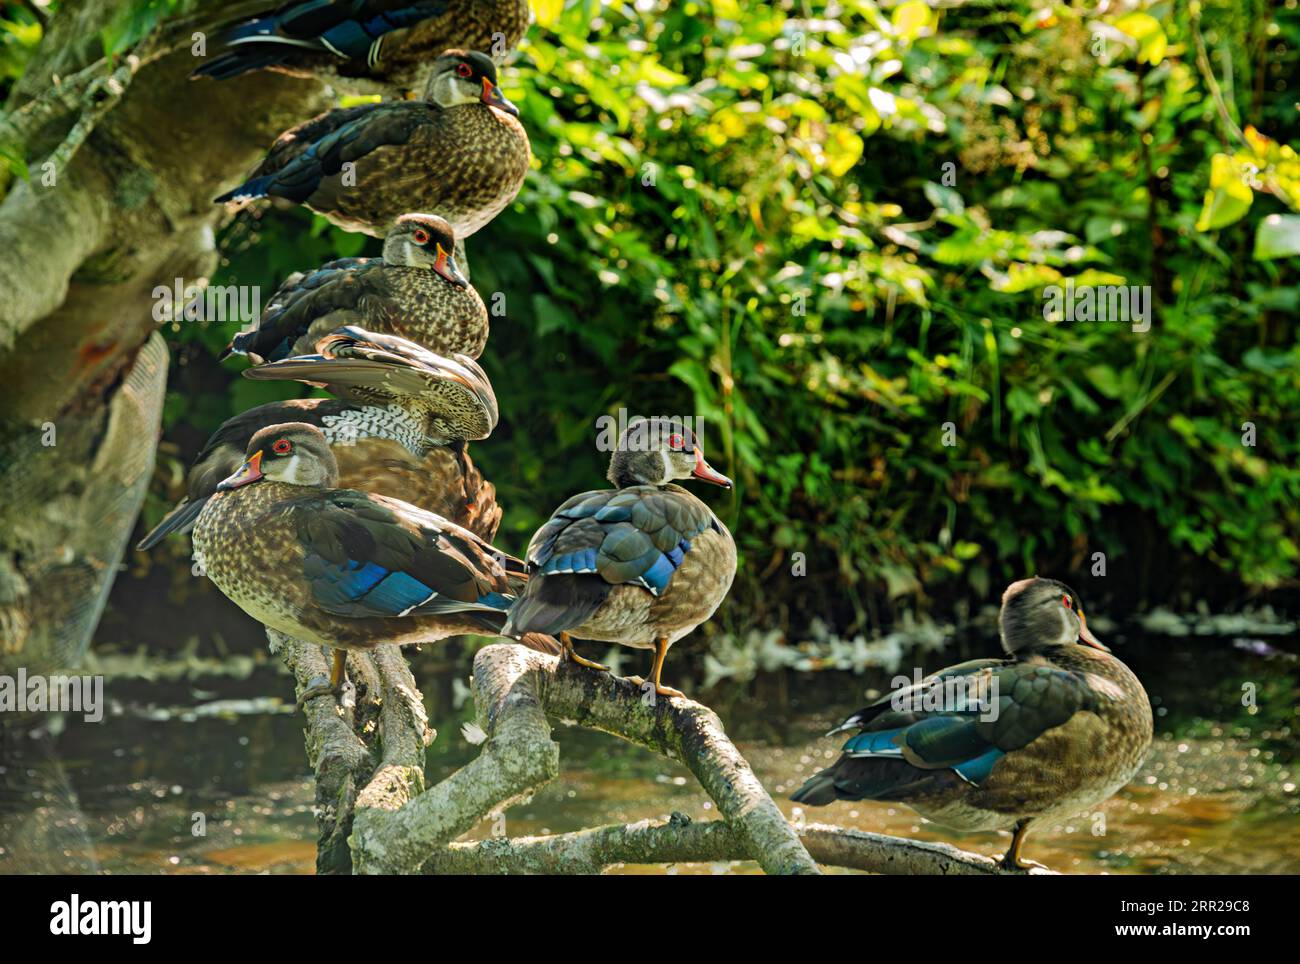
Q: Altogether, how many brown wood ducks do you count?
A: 7